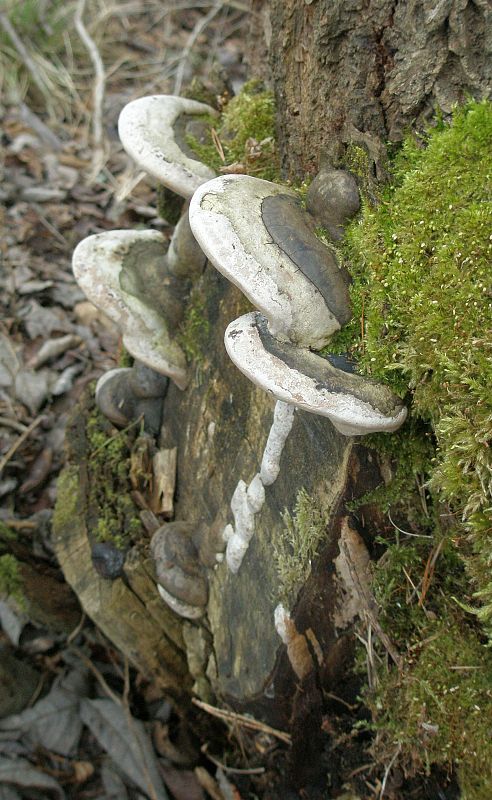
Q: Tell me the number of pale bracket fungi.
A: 4